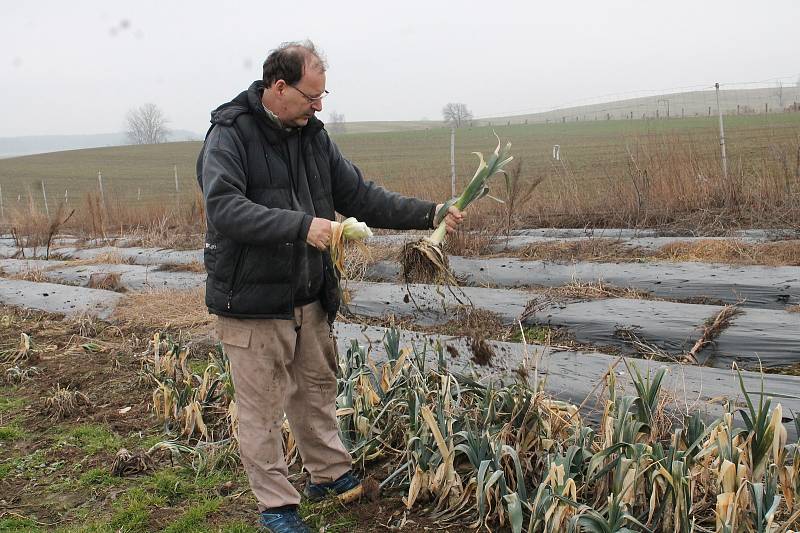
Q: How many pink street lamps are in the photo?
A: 0